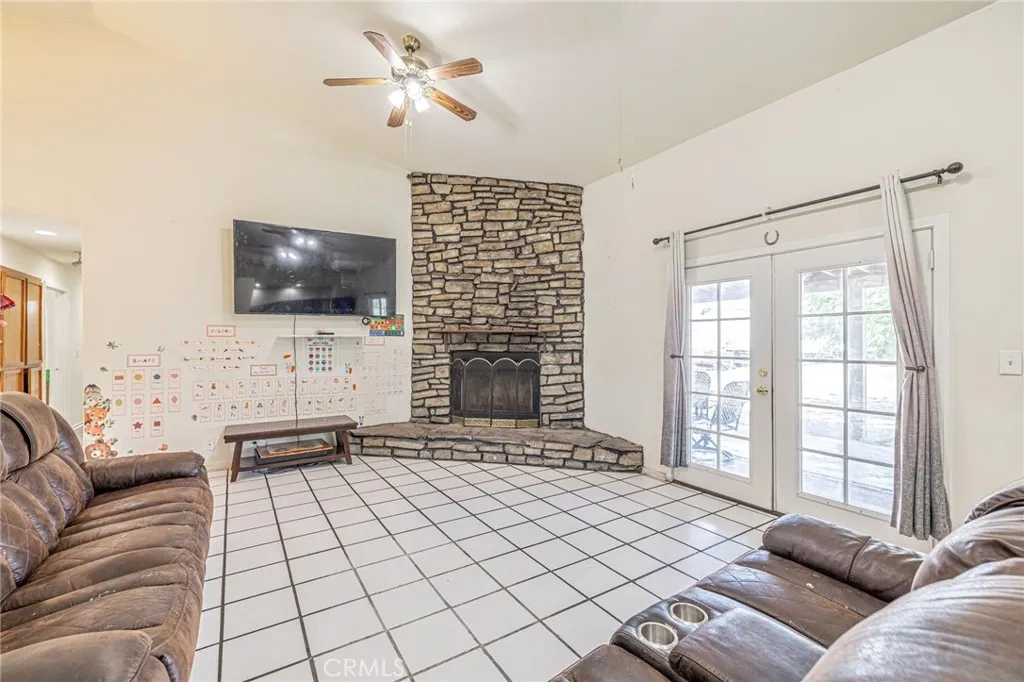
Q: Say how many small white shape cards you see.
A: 10